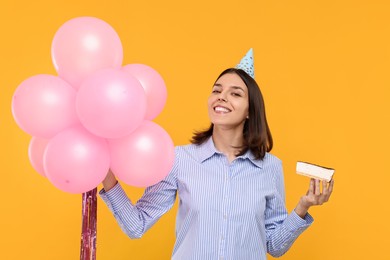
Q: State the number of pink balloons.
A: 7